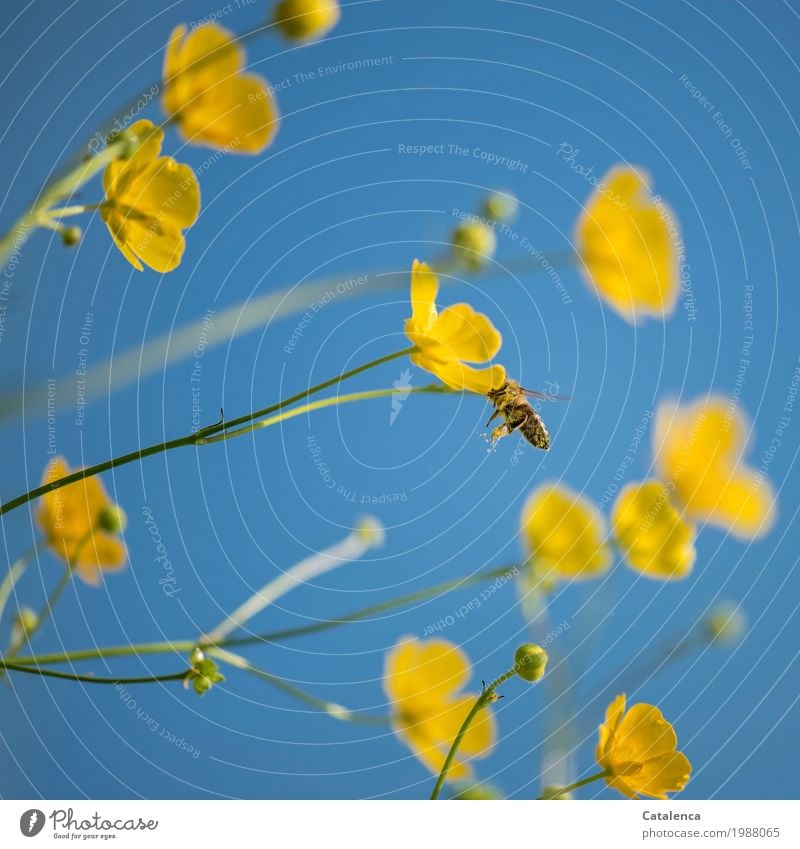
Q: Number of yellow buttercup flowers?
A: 10